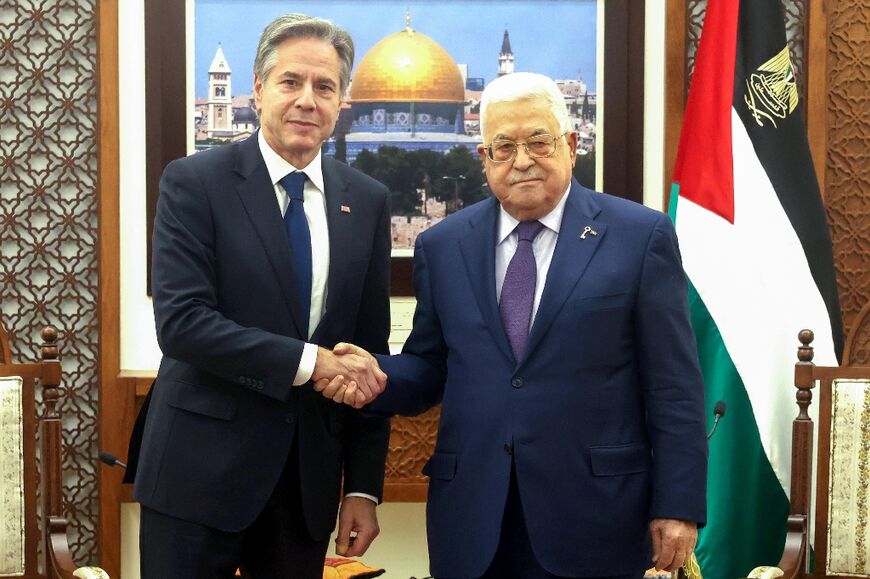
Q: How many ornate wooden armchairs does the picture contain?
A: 2